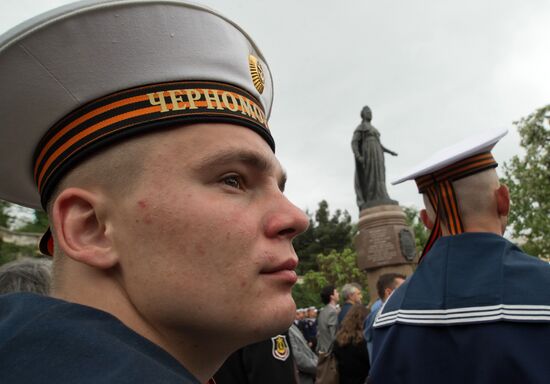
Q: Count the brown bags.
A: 1